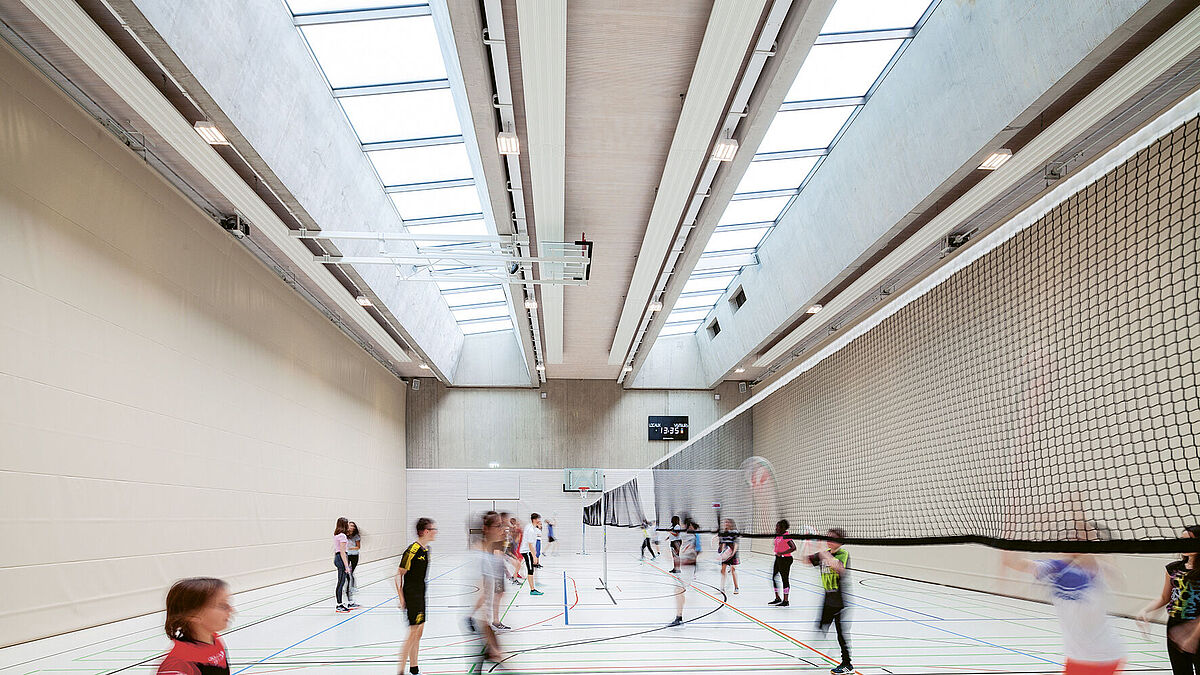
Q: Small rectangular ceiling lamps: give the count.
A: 12